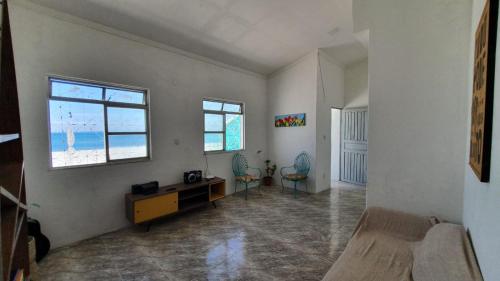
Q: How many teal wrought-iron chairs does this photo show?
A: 2